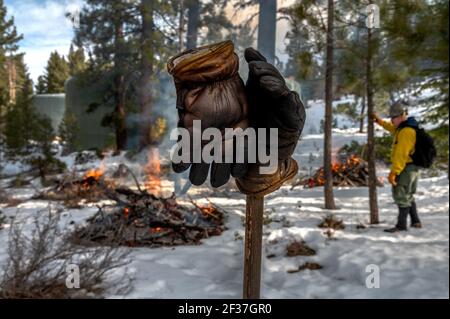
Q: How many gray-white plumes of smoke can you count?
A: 1